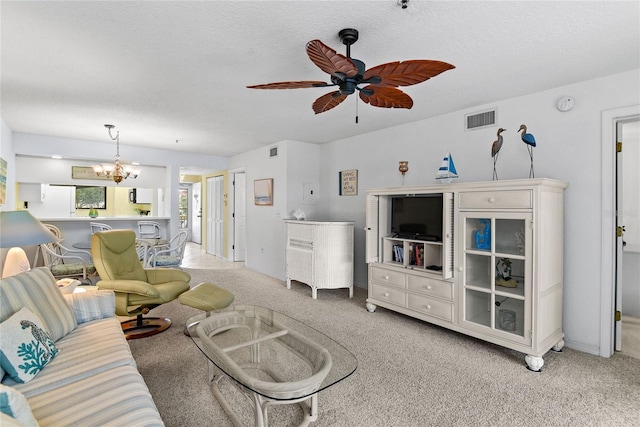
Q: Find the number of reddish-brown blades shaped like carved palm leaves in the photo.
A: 5